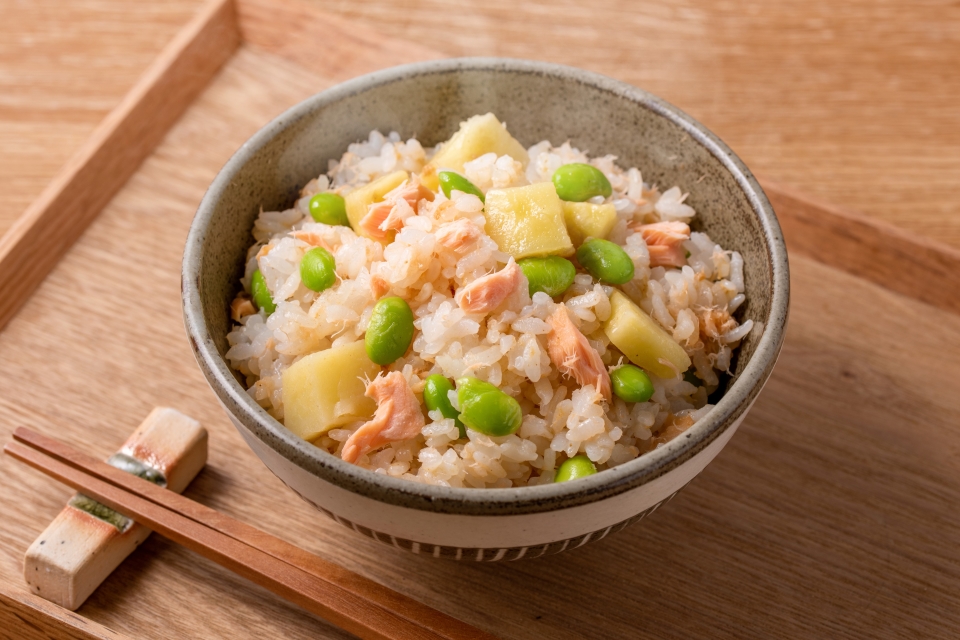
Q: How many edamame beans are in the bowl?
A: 12